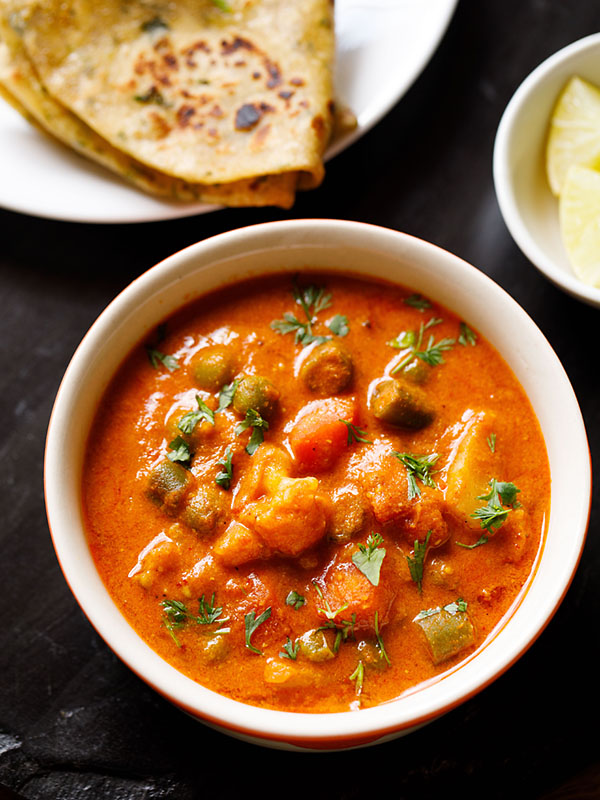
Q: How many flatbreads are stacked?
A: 2